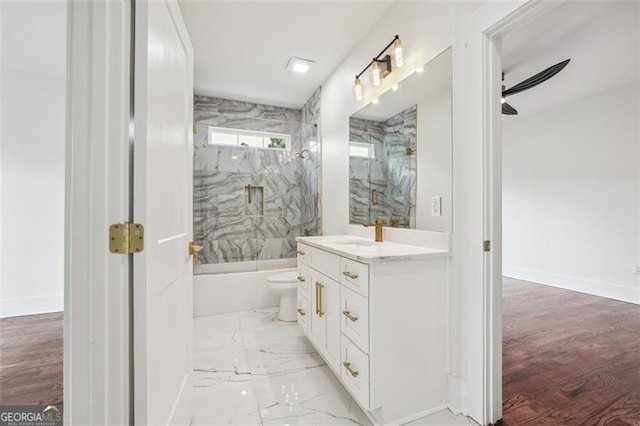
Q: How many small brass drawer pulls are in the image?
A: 6